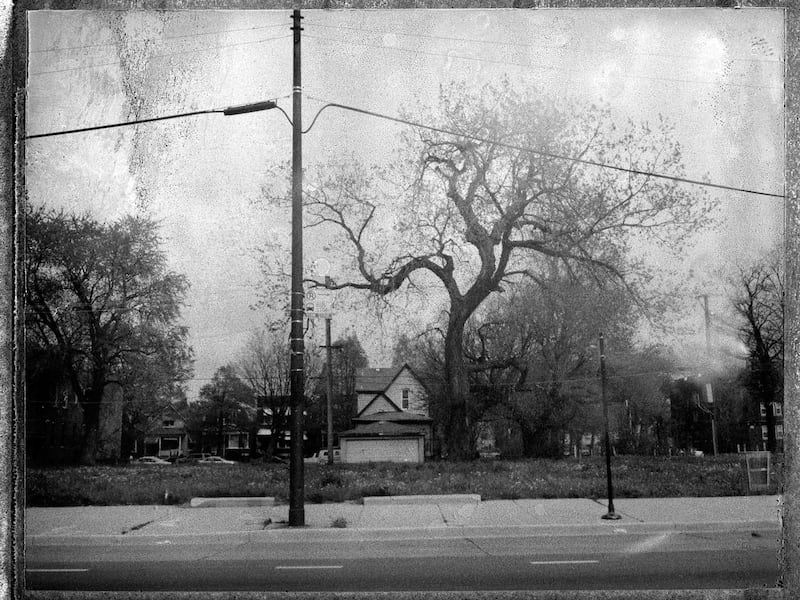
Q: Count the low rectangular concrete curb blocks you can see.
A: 2